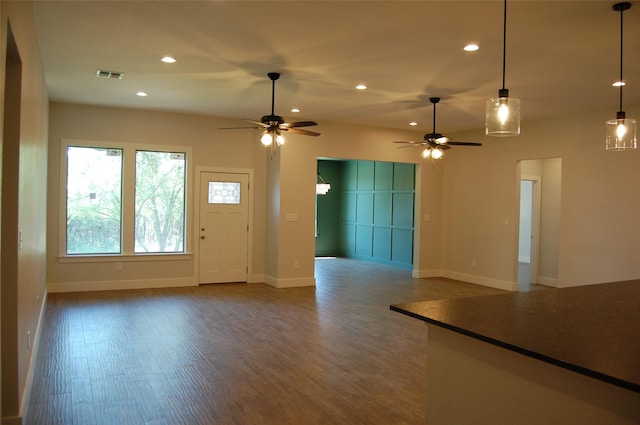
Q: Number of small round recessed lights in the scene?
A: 7